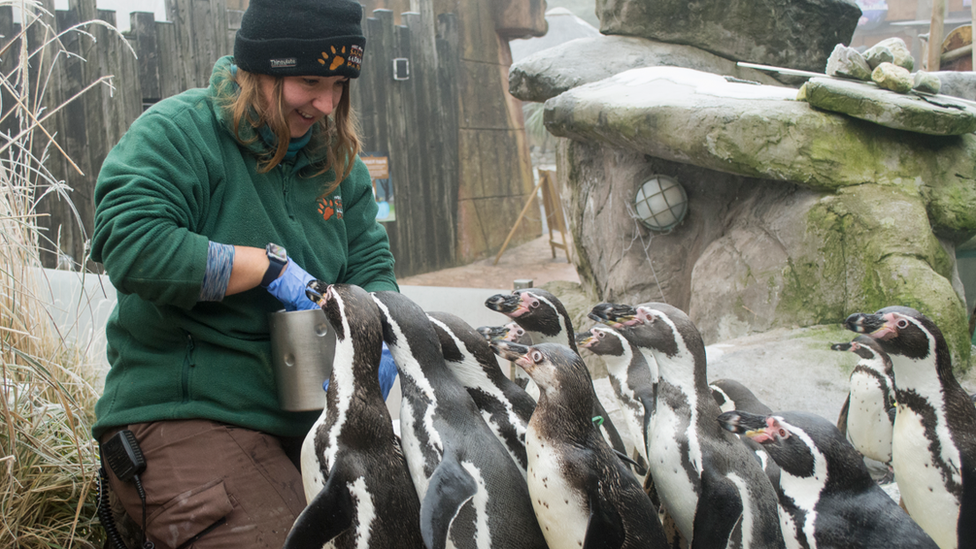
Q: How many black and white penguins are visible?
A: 12